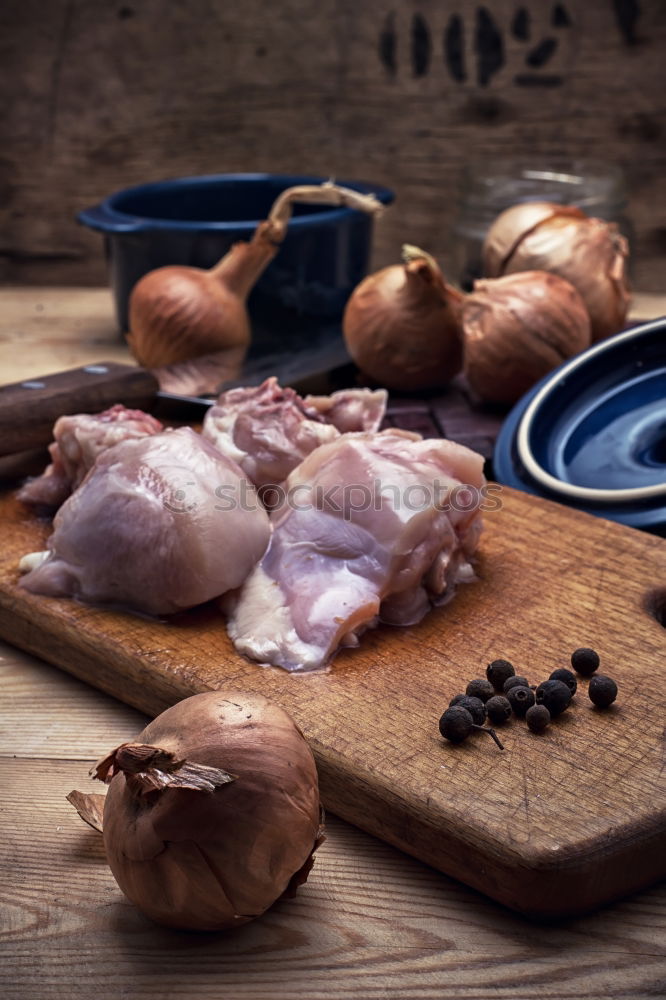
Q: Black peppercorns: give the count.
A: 13